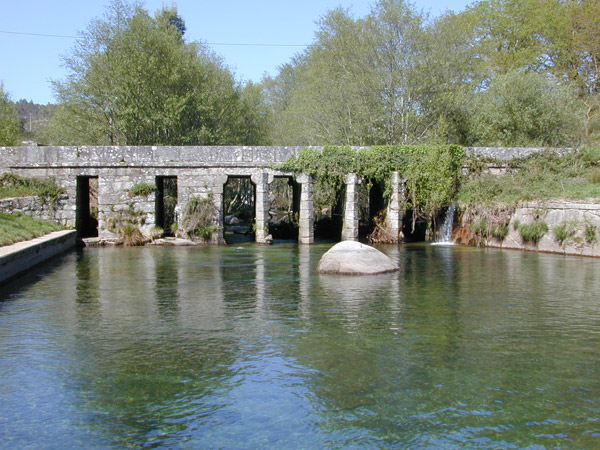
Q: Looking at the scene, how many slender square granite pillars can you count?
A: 4